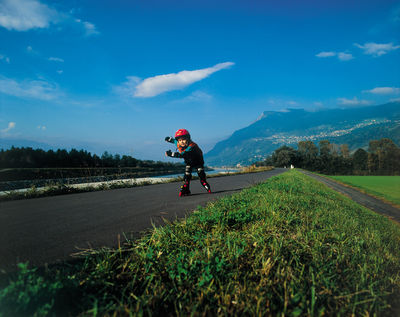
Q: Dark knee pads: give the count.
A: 2